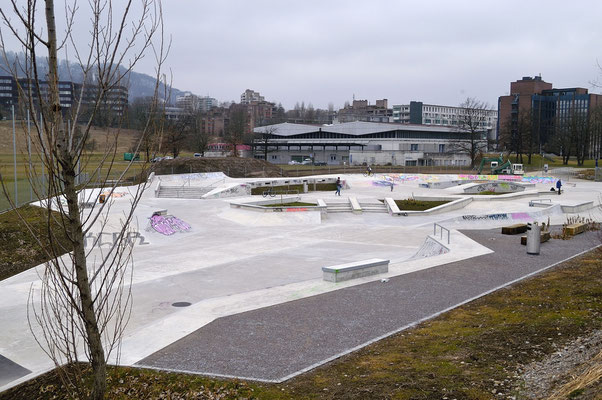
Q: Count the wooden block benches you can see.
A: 3